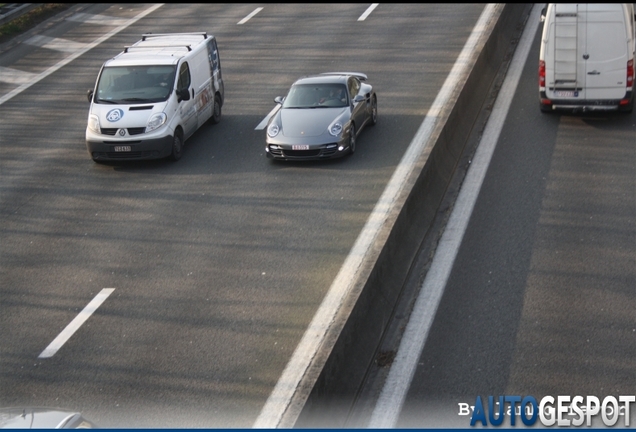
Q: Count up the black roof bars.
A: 2